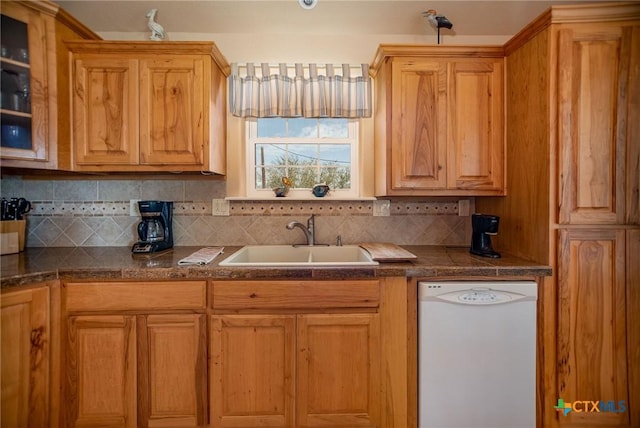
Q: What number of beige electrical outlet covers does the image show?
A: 4